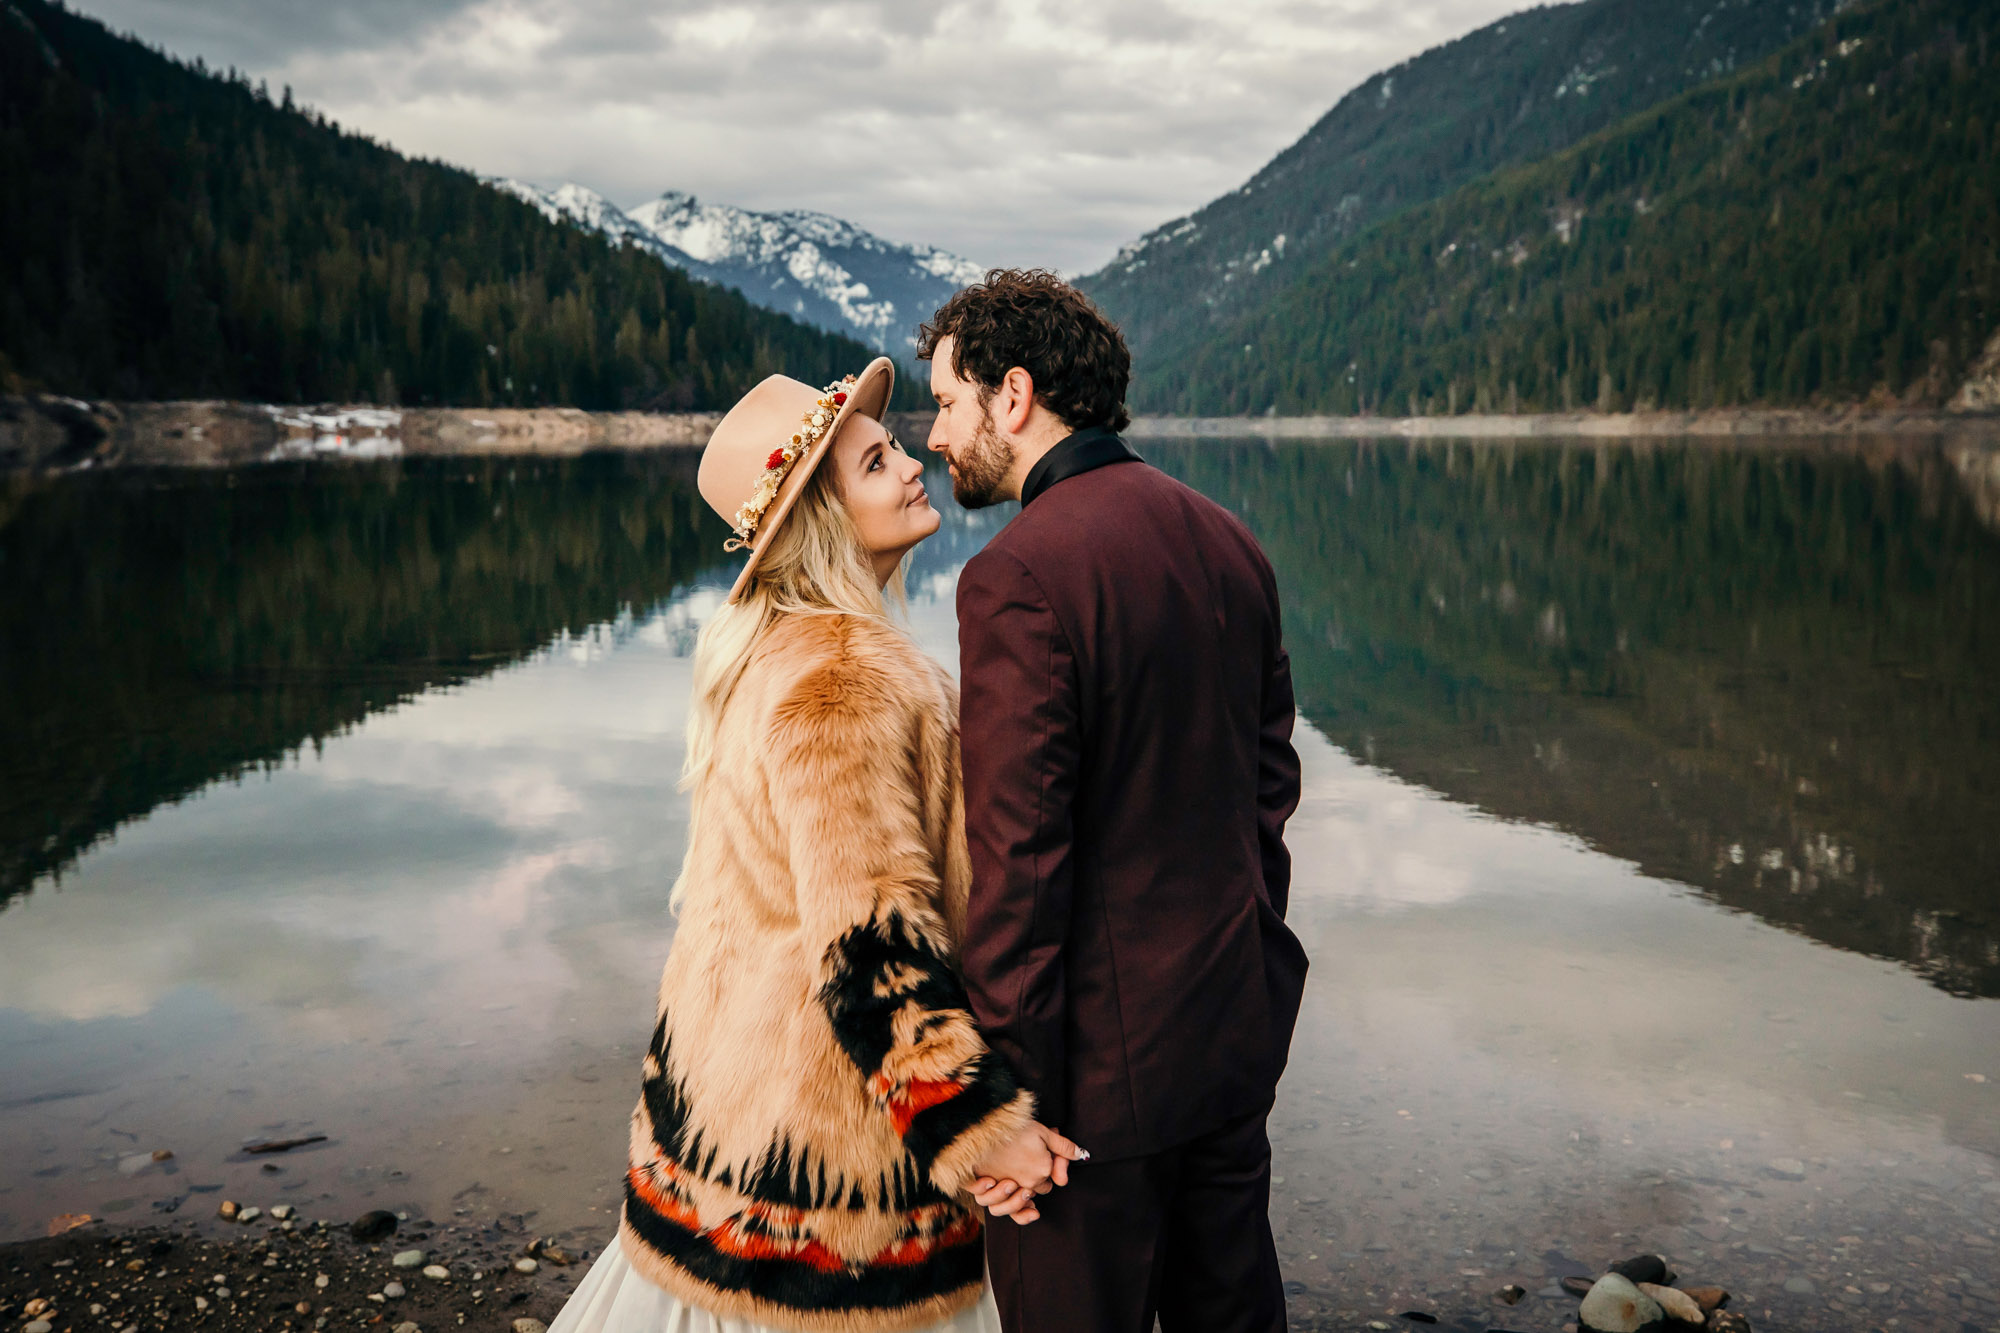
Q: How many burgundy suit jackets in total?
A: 1